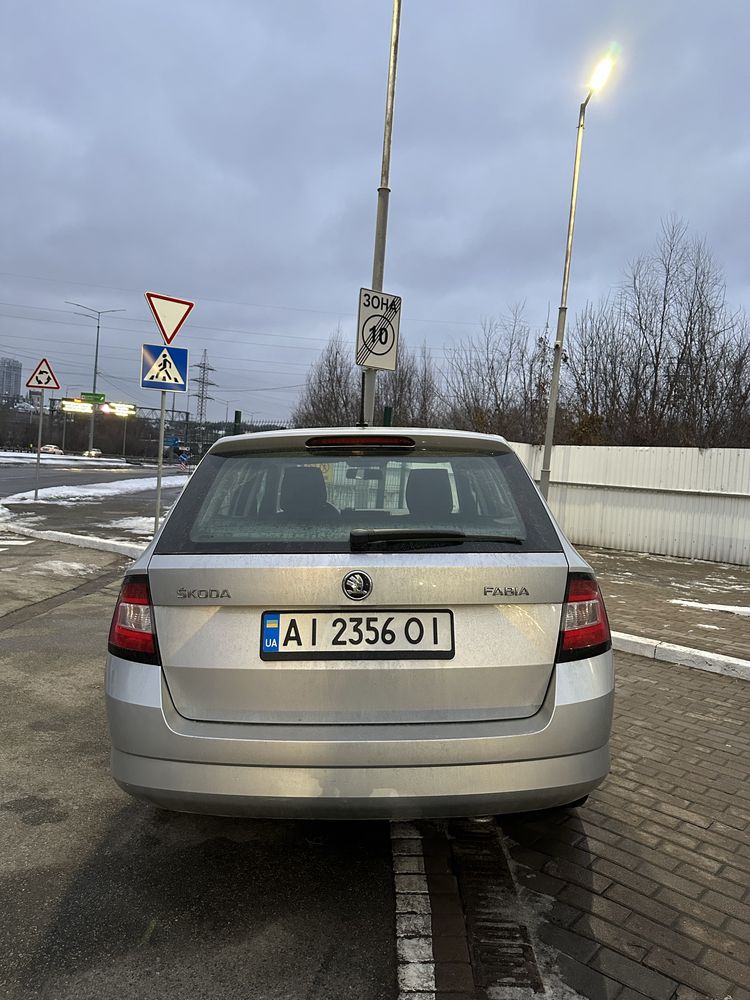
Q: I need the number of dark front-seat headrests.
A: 2